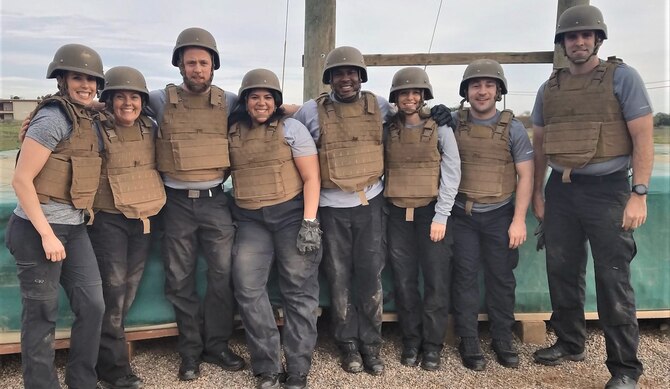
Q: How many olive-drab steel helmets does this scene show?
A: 8